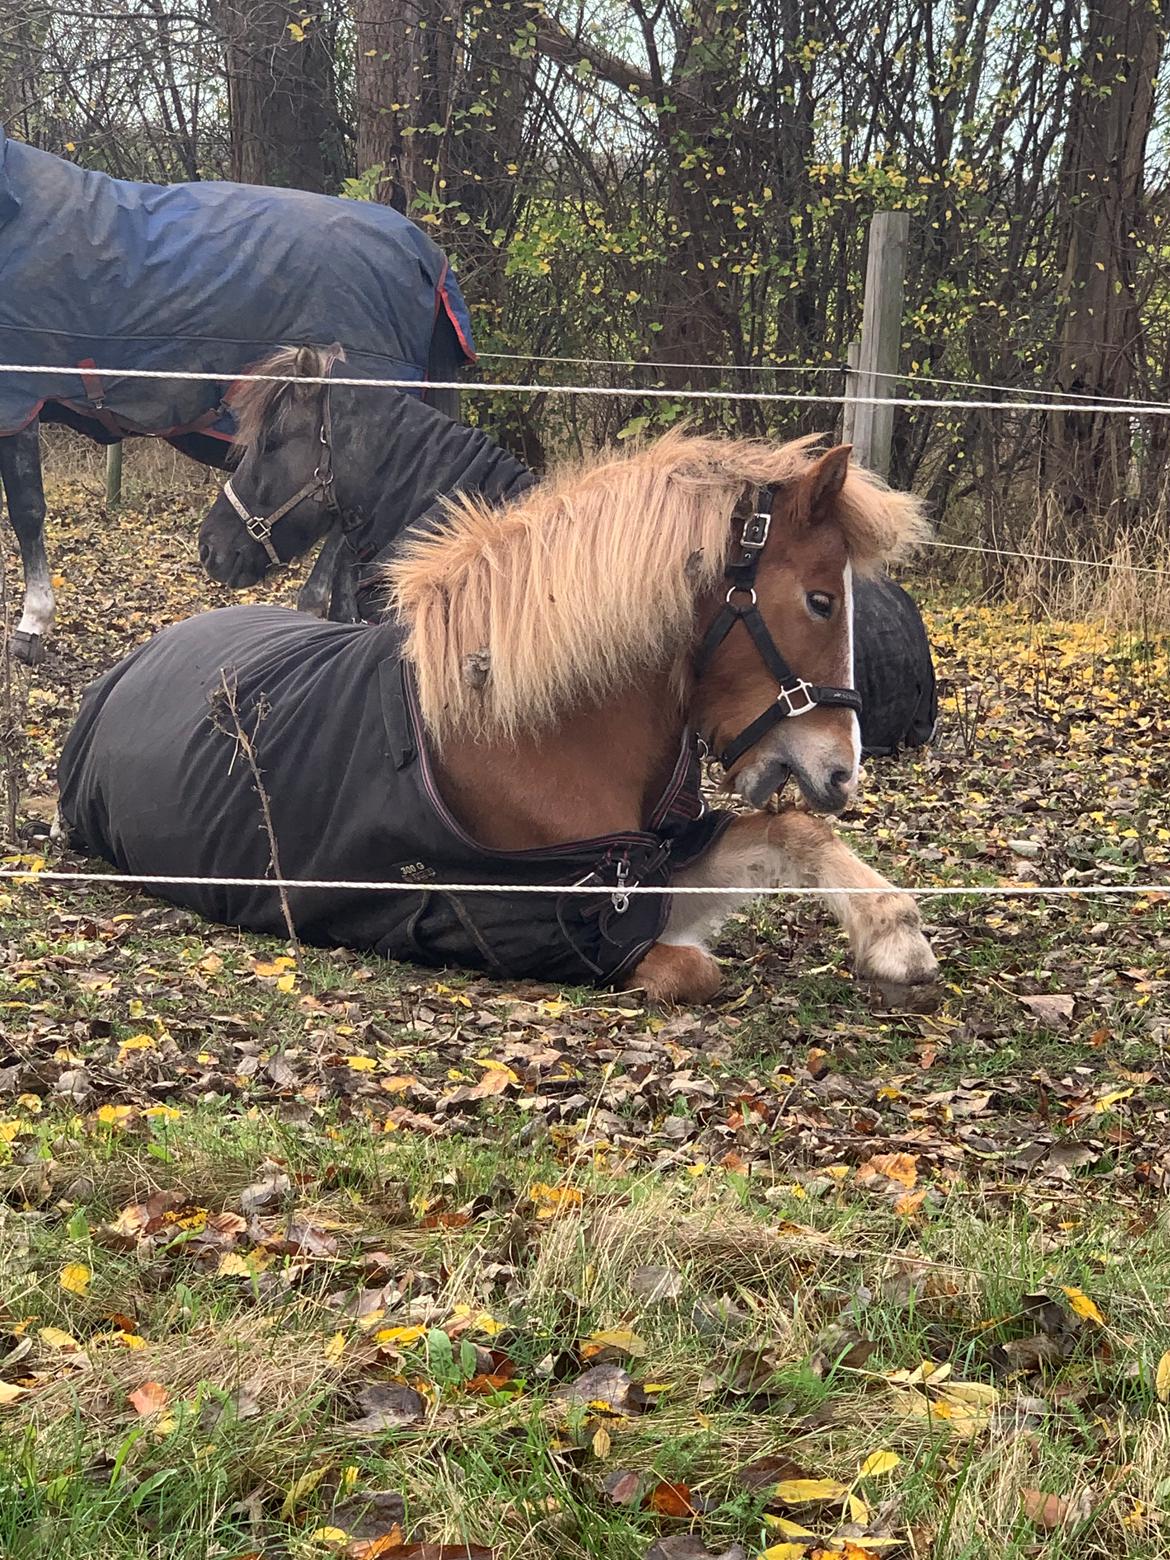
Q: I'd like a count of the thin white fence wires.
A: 4